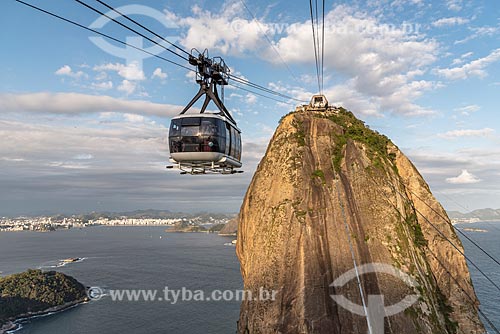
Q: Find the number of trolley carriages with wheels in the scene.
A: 1